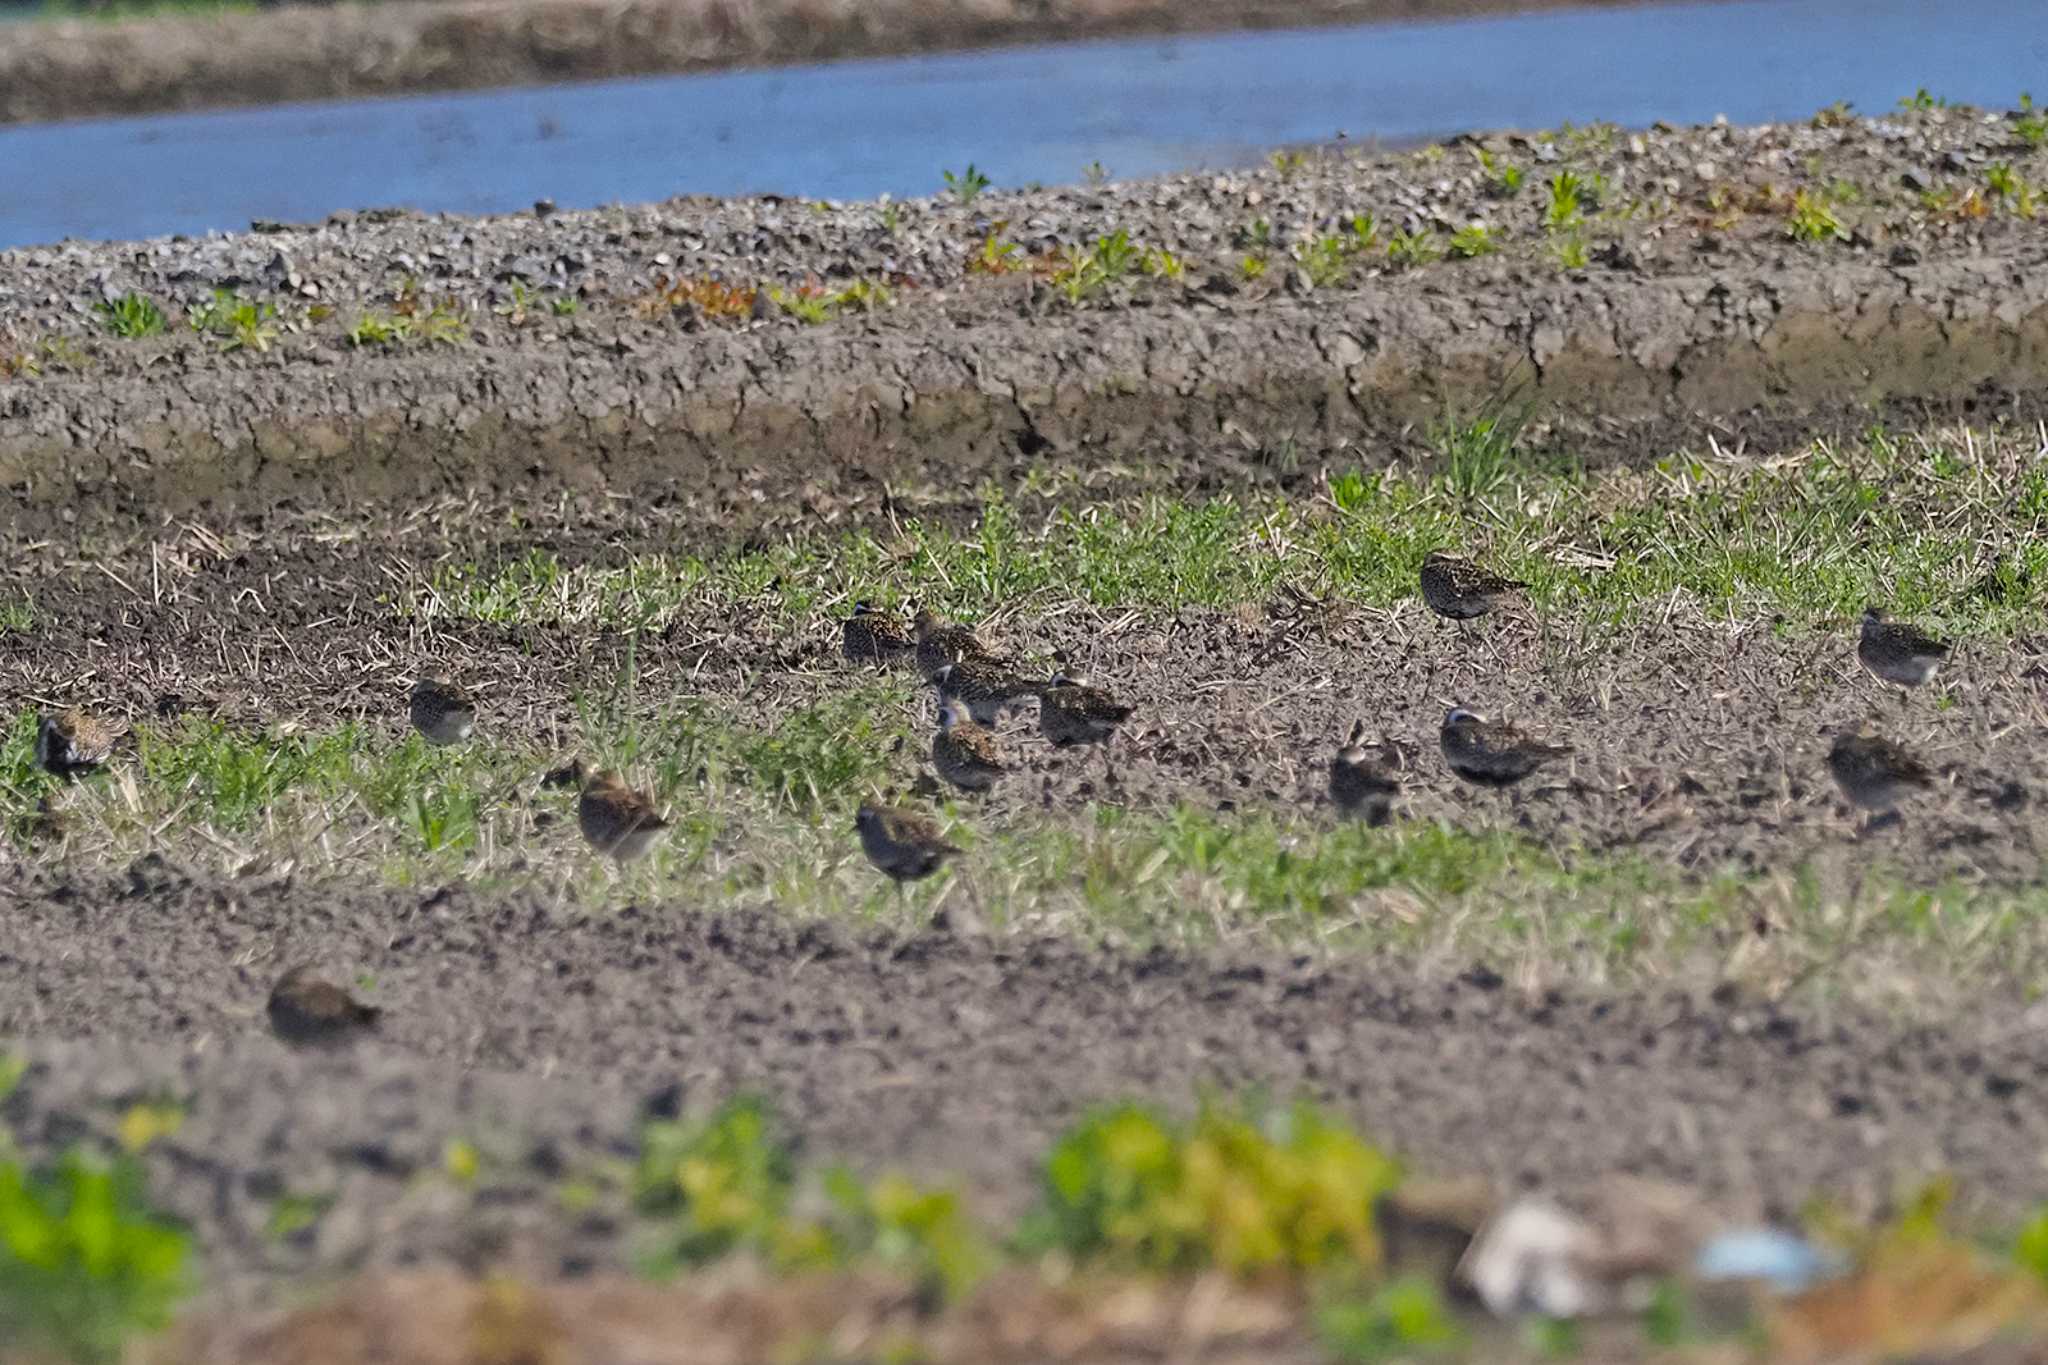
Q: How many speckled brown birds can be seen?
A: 15